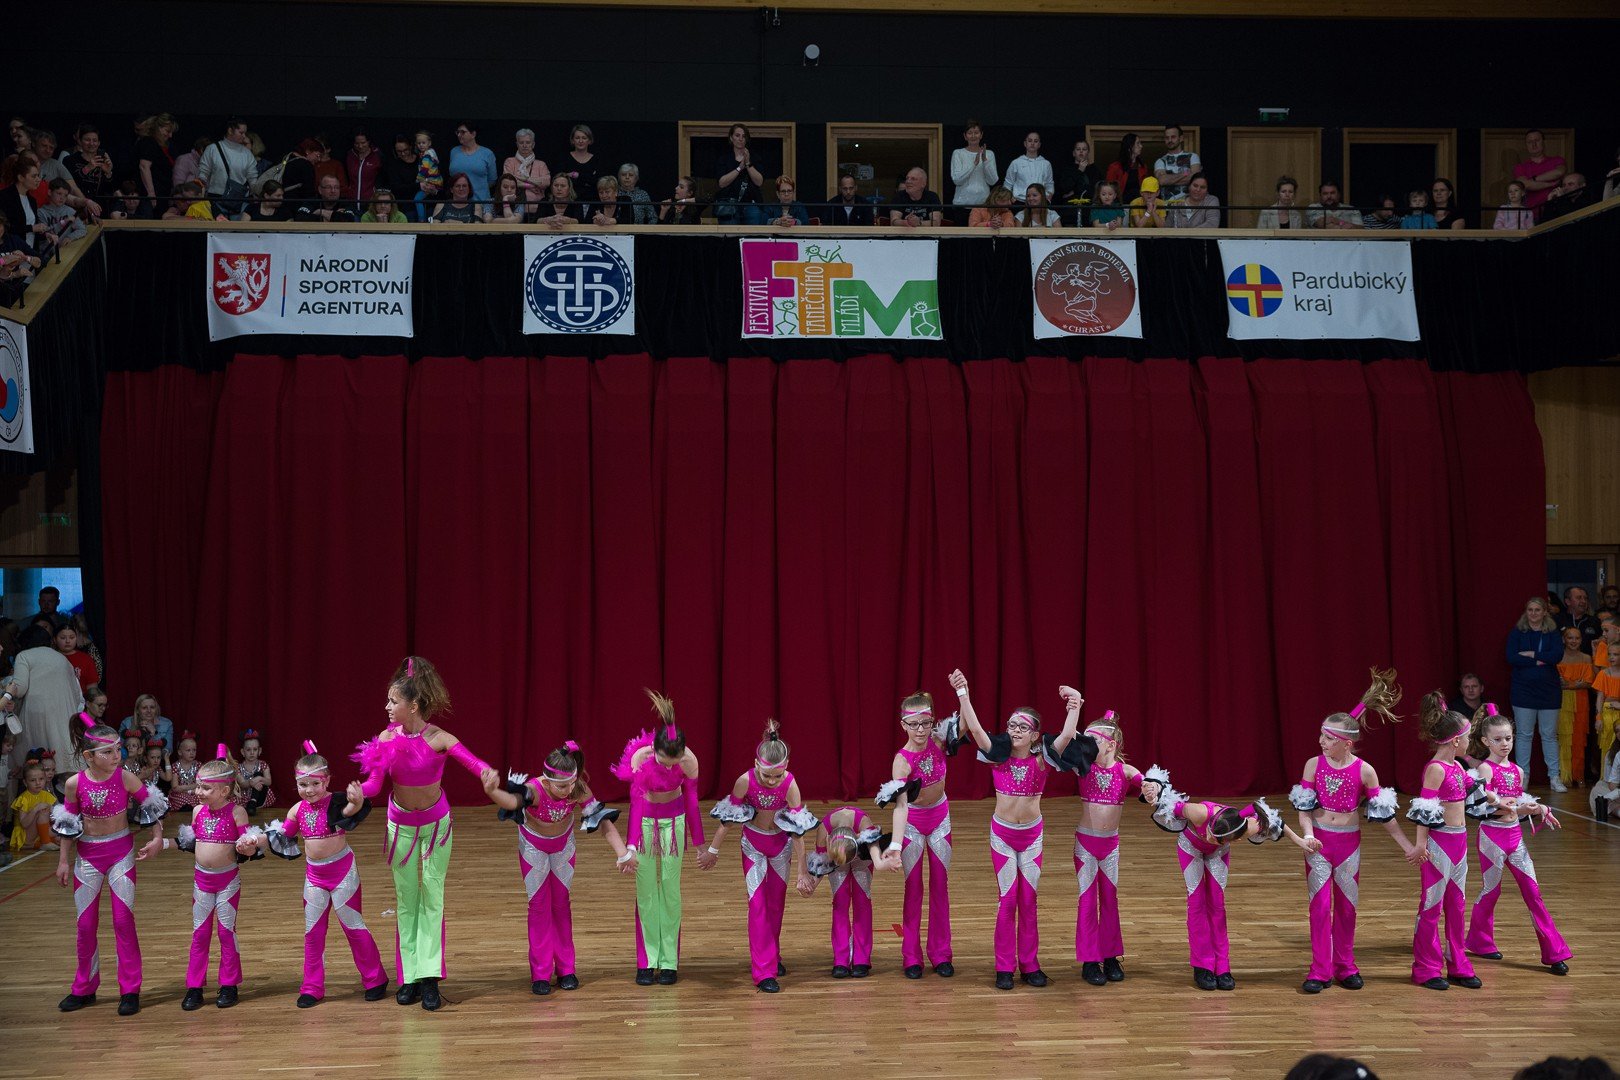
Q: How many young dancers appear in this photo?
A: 15